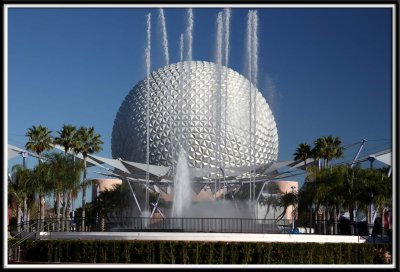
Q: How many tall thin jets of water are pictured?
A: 8